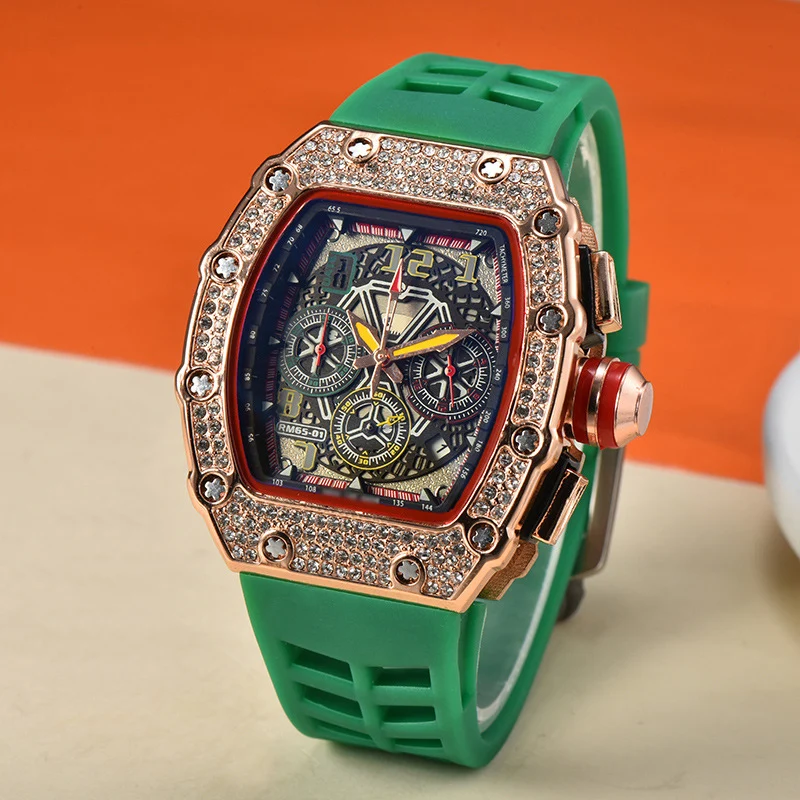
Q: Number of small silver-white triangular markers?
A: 11